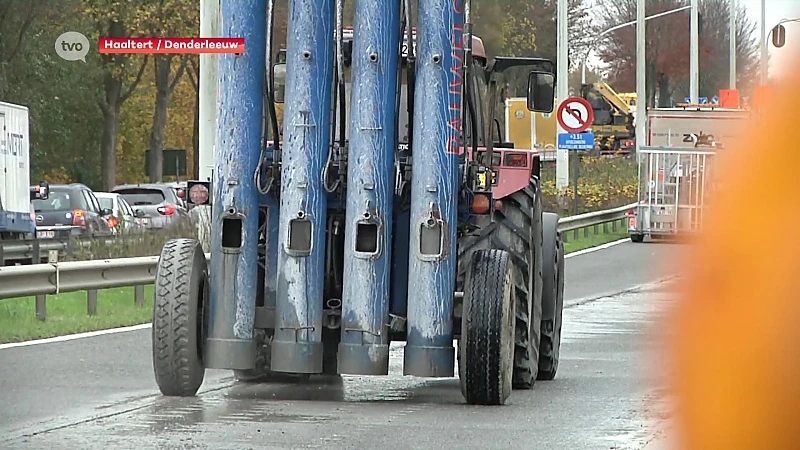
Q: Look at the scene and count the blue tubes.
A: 4